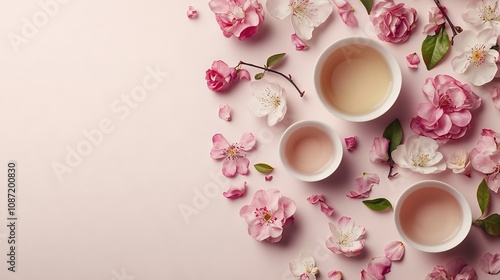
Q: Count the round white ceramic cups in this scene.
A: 3